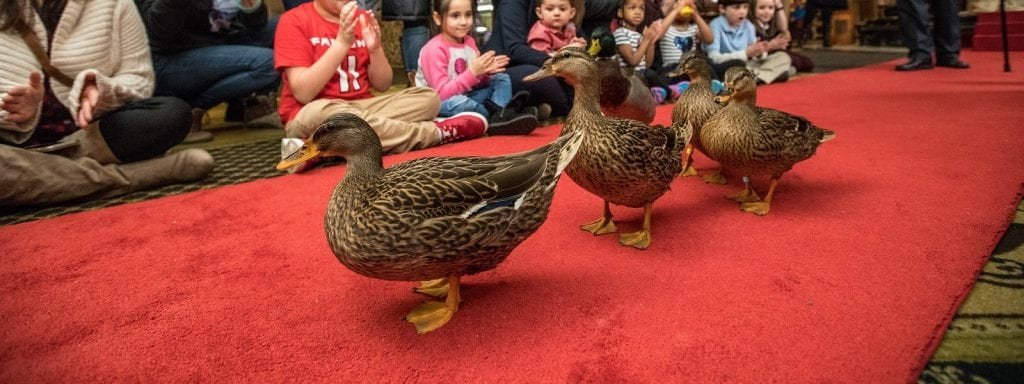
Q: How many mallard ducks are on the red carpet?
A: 5